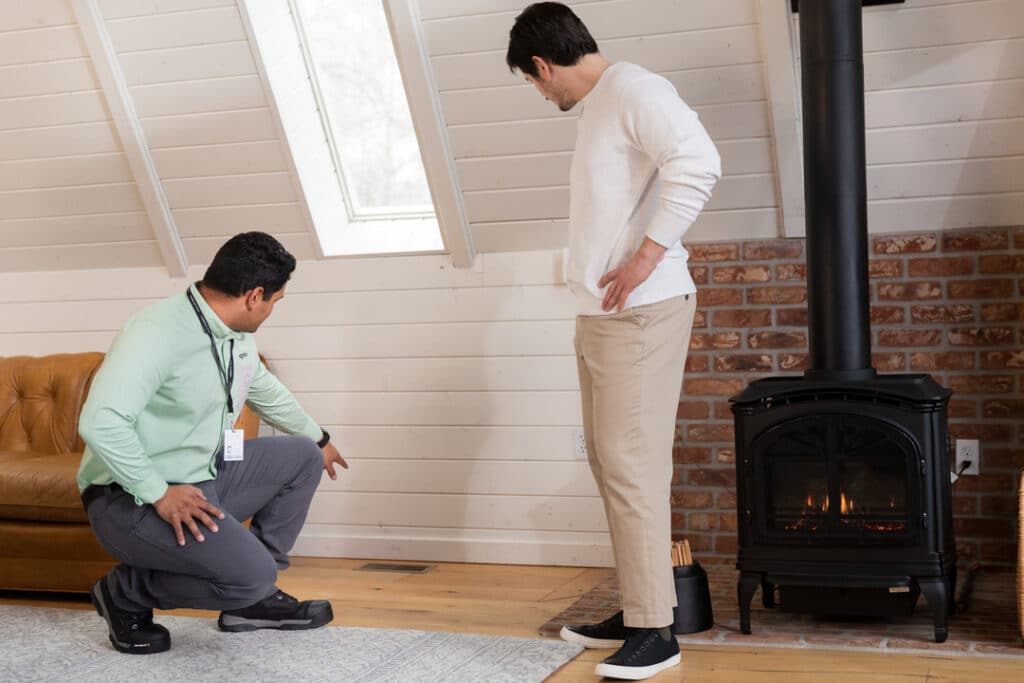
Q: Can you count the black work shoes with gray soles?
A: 2